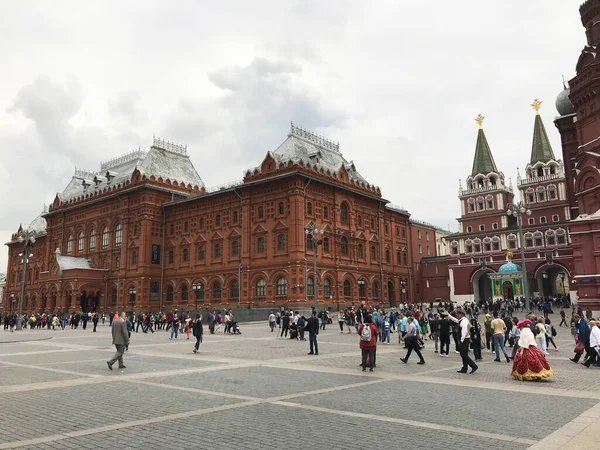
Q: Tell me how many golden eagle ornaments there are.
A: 2